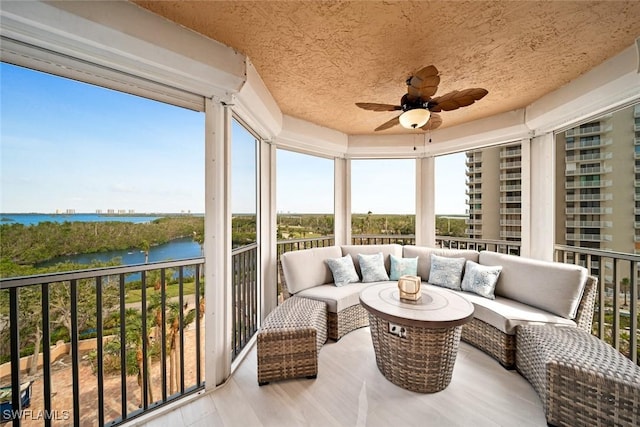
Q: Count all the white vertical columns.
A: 5